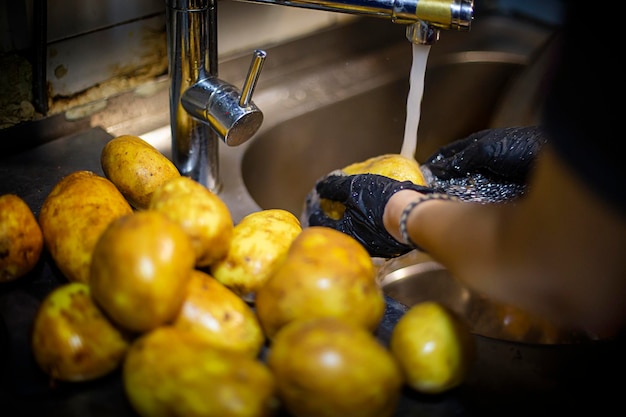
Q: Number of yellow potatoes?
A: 13